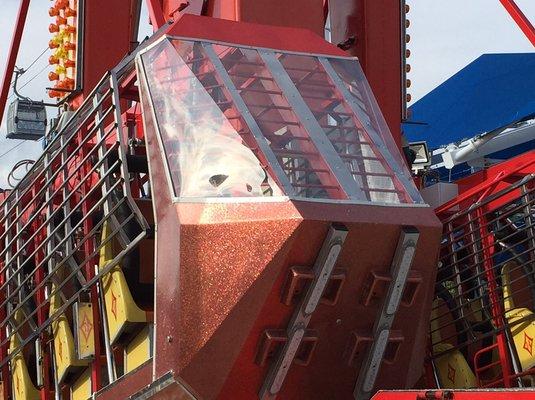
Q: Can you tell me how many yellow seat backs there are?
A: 5